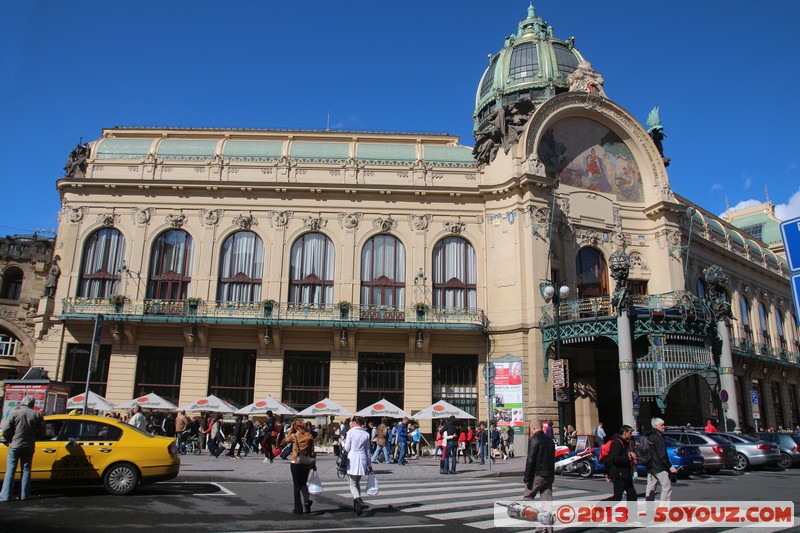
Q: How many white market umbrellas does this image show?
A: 7